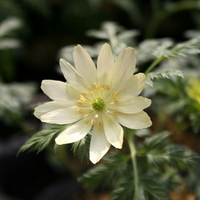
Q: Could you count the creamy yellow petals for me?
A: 13